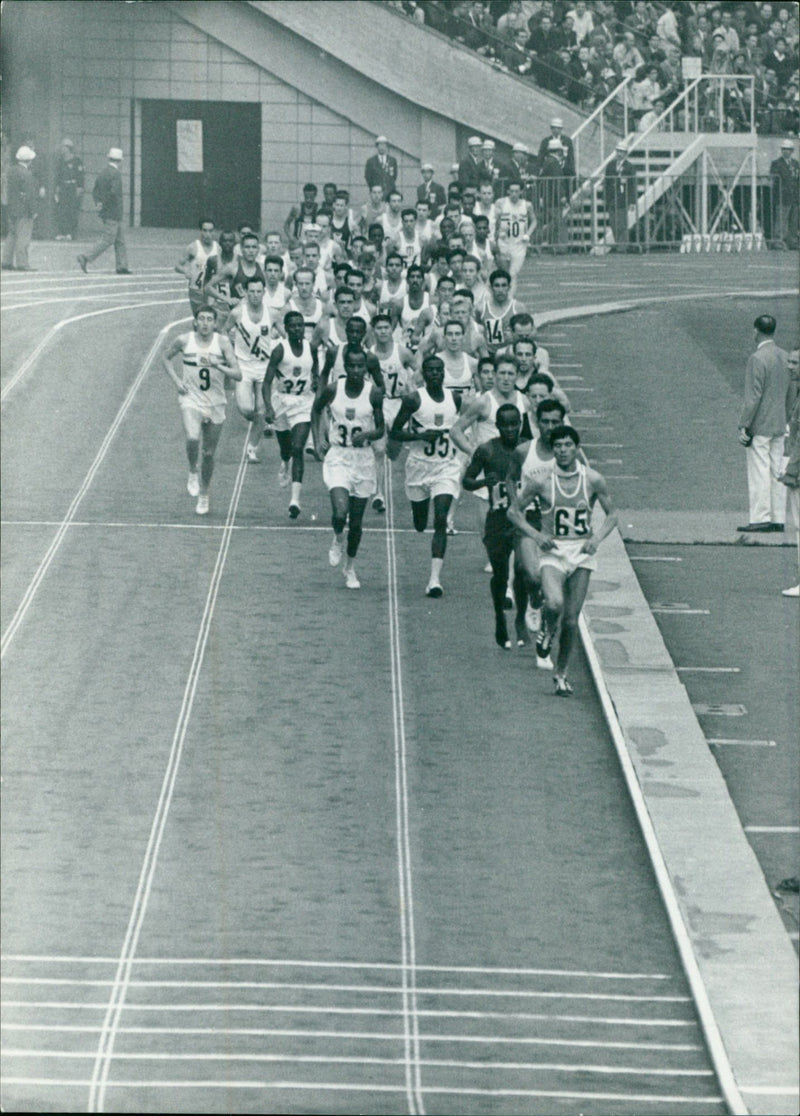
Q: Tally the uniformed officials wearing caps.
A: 13